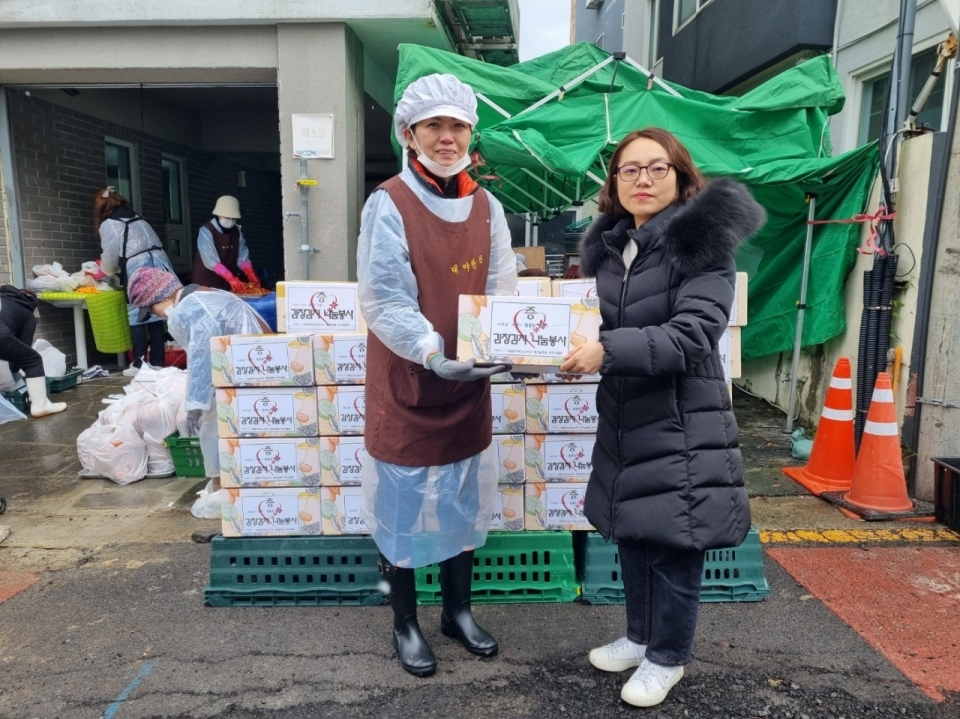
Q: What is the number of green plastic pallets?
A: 3